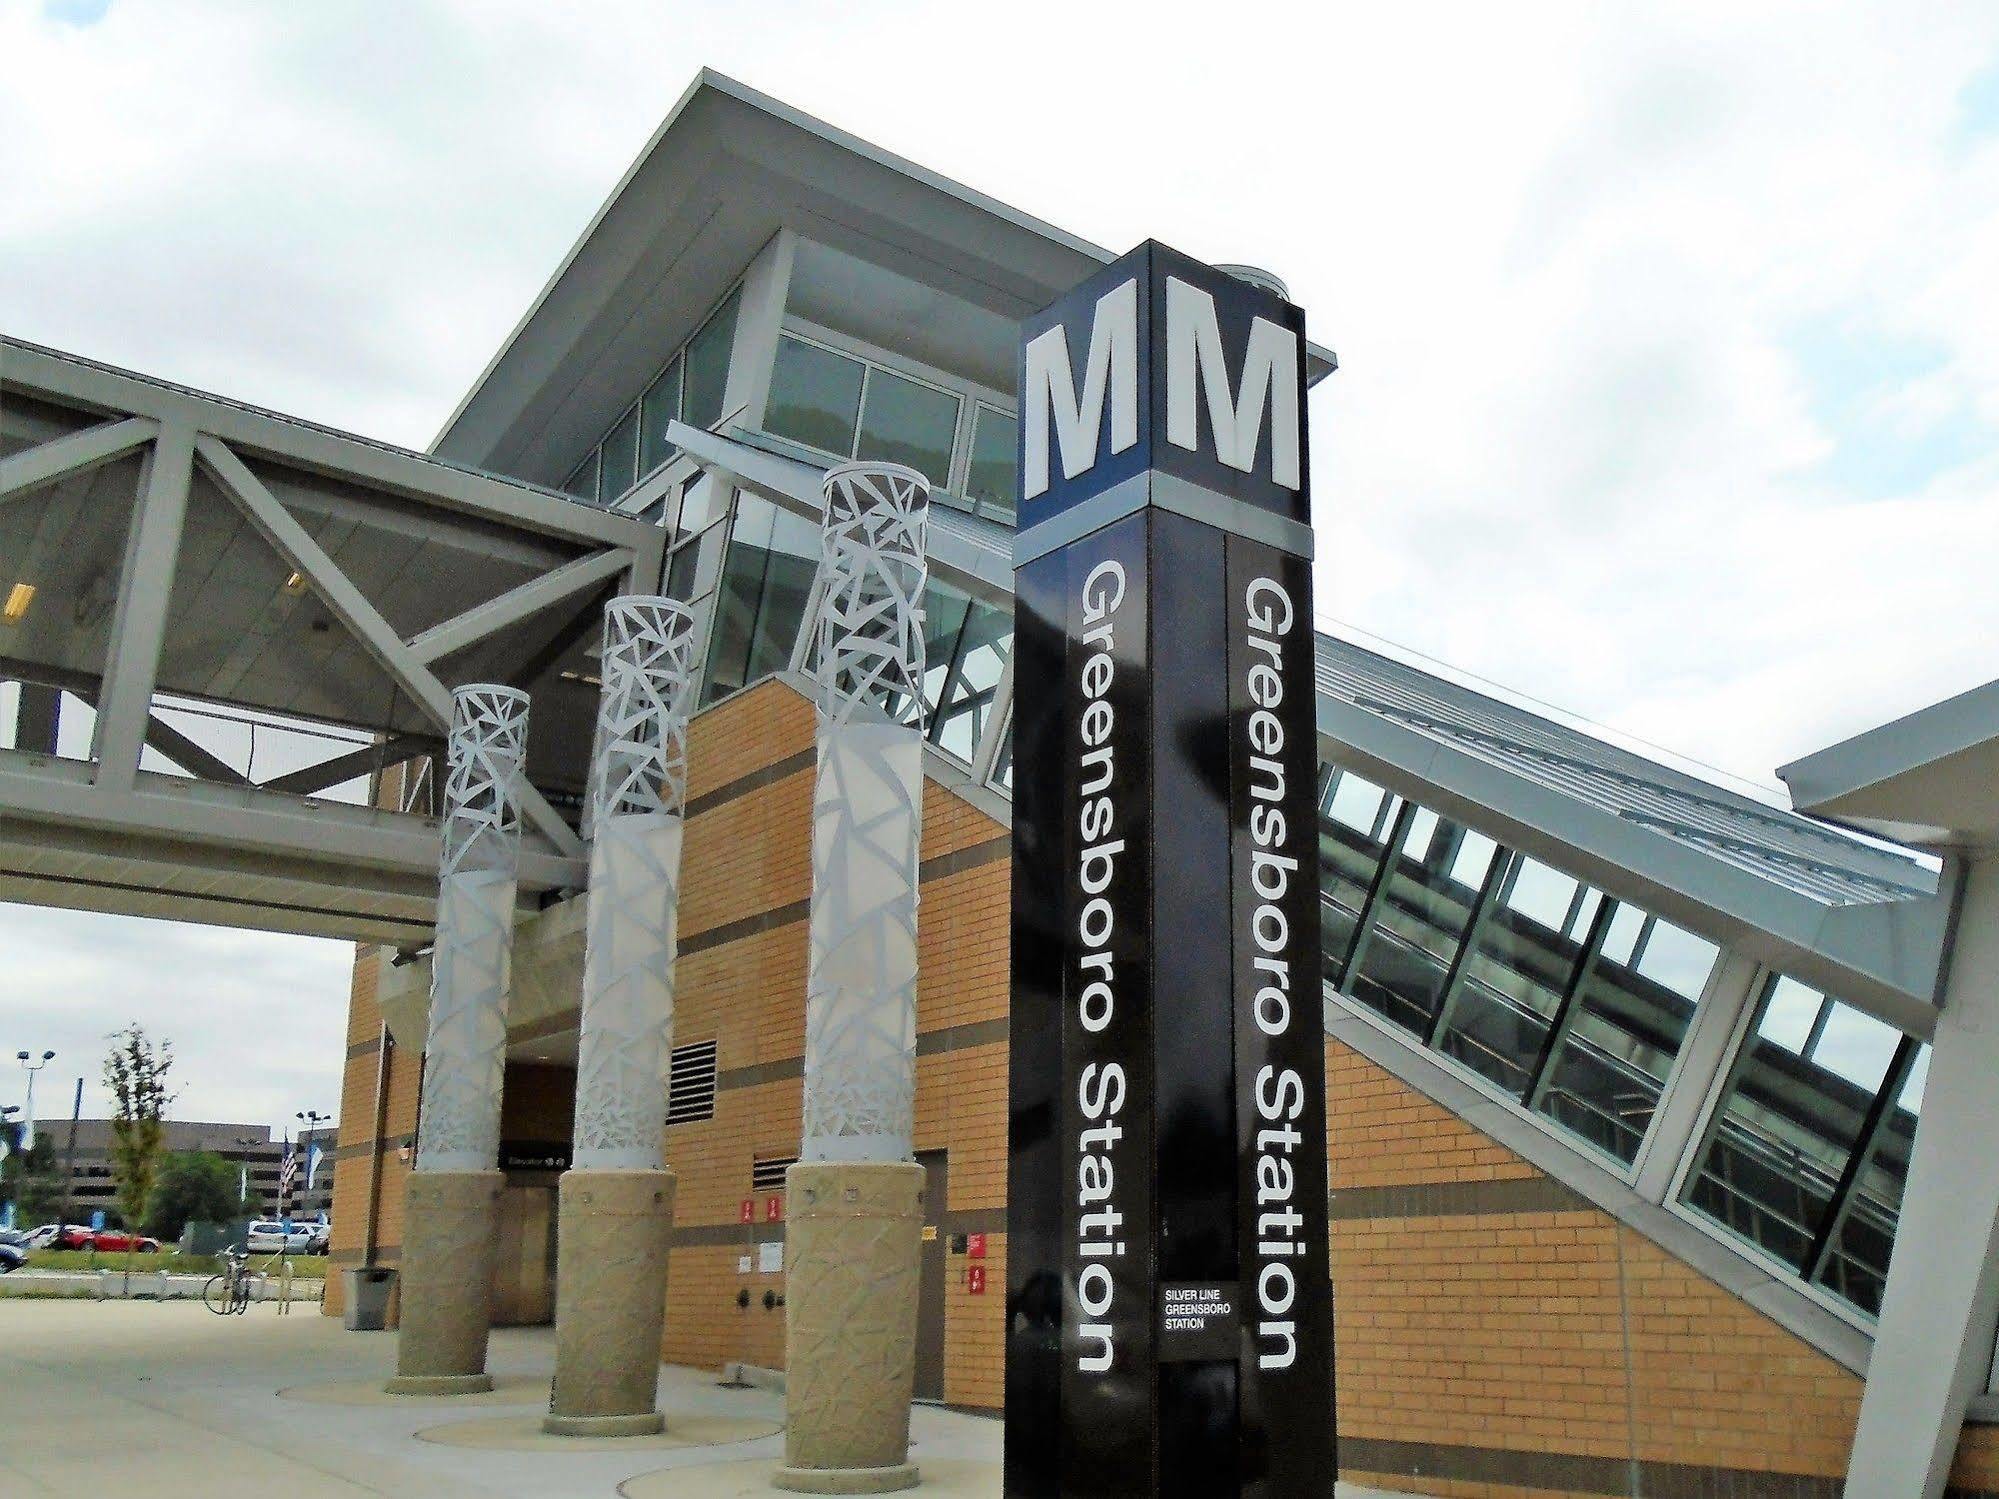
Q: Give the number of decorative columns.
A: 3